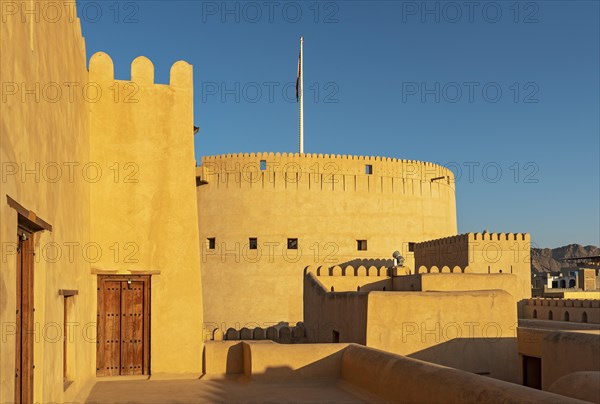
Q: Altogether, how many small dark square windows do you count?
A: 5